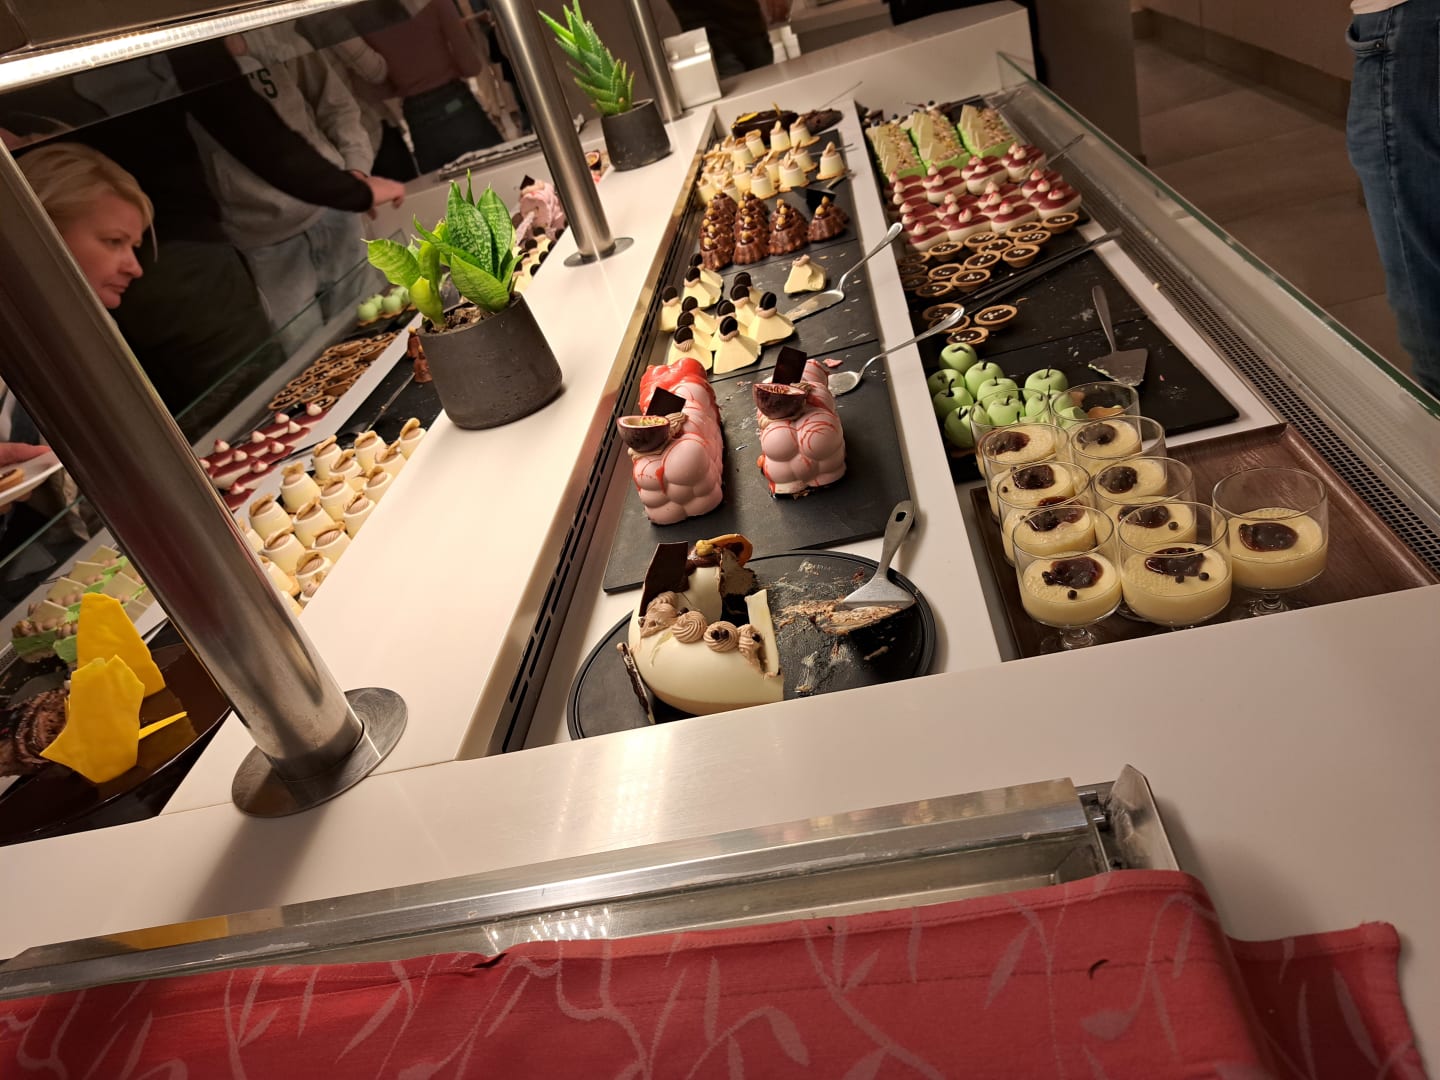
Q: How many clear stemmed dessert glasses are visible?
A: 9